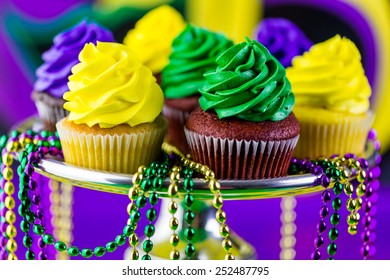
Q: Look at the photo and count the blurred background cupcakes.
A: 5